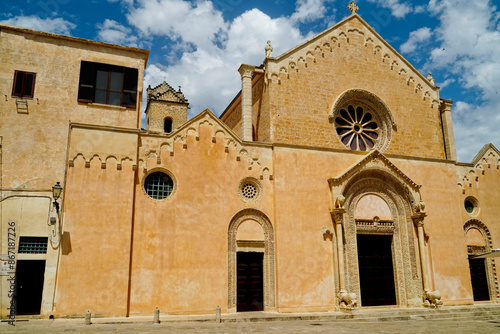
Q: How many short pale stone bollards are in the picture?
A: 3